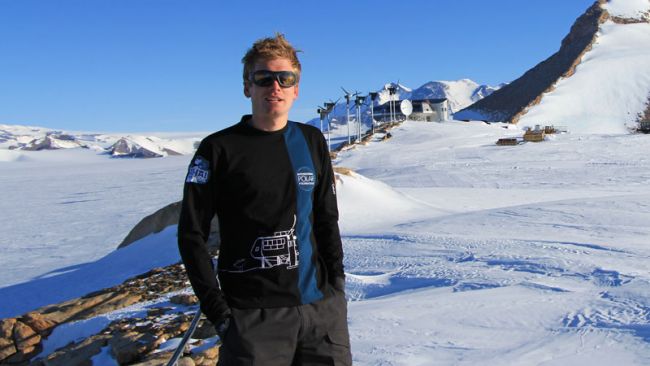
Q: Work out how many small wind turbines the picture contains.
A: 8